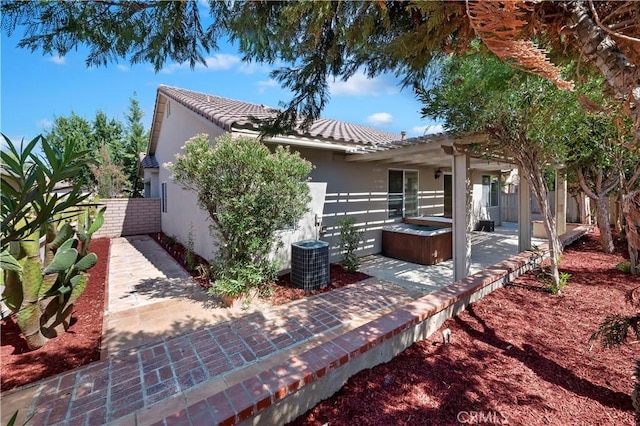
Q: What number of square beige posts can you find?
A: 3